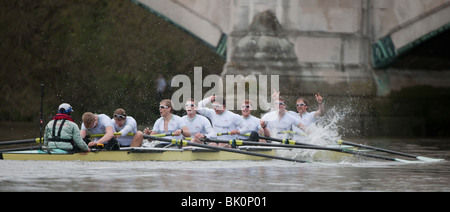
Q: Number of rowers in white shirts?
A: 8